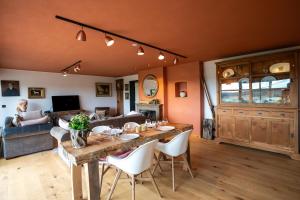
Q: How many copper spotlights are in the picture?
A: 7